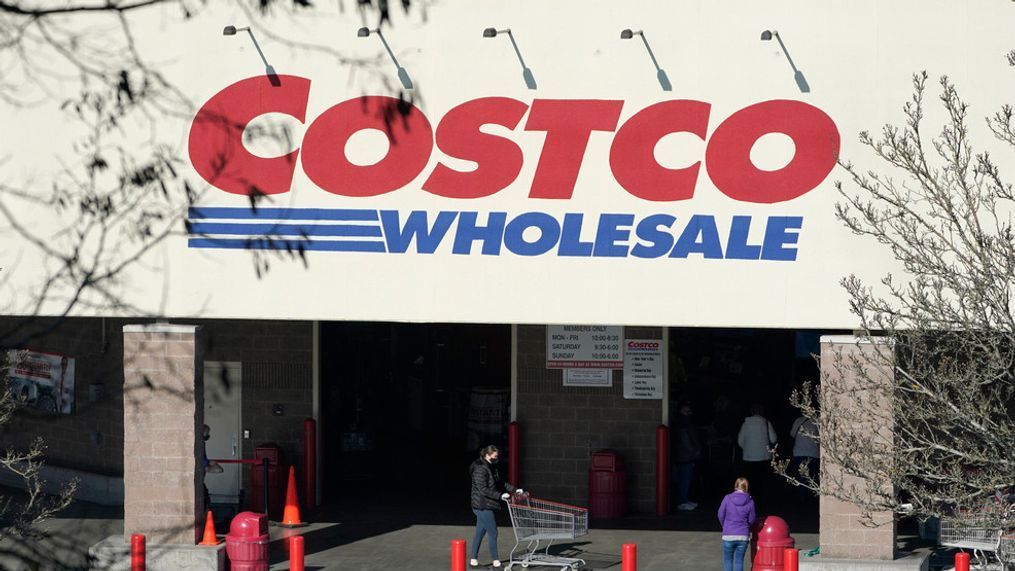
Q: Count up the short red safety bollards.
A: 6